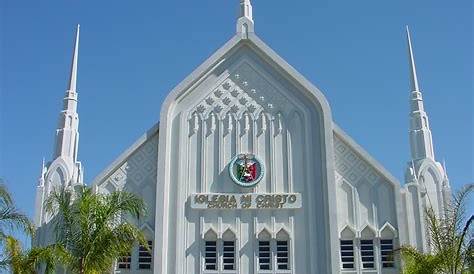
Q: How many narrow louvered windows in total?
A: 9